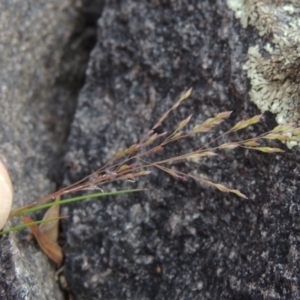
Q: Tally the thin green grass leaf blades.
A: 2